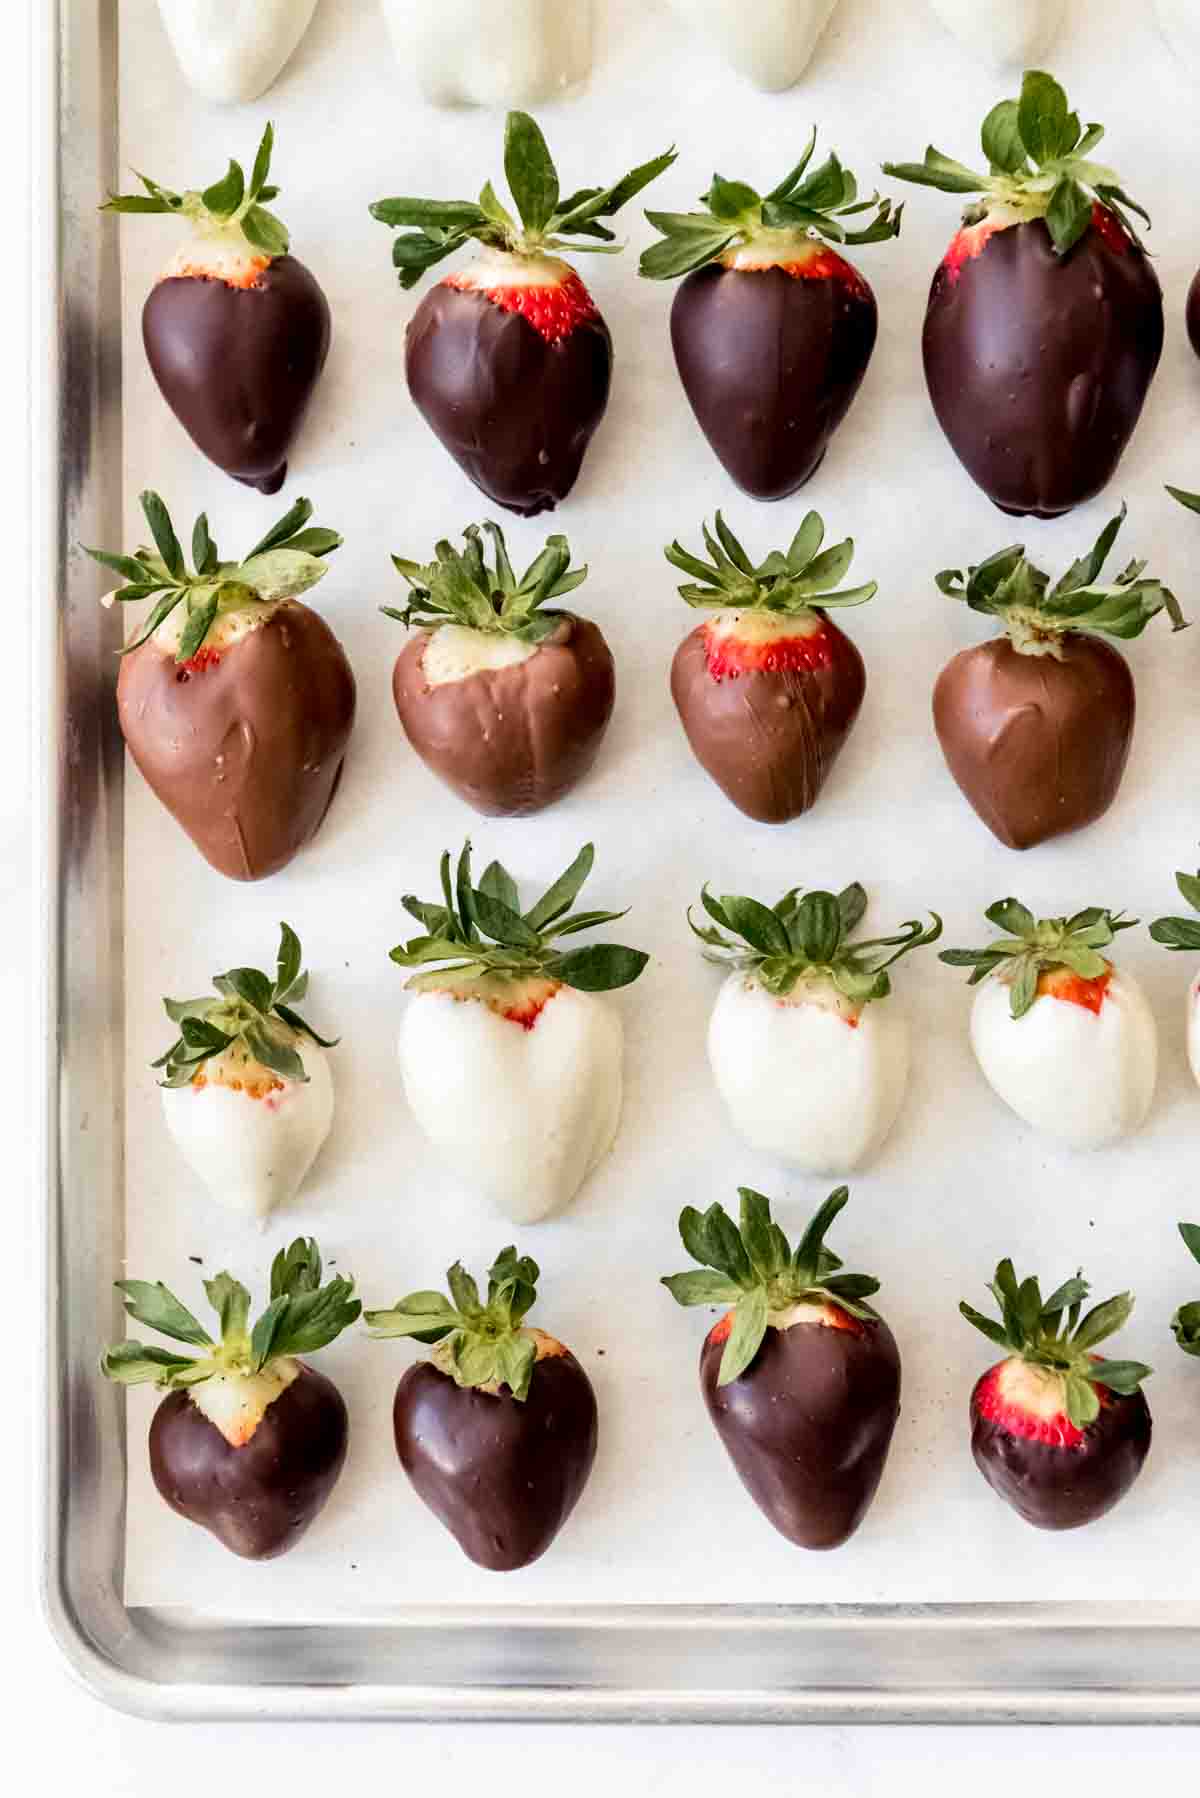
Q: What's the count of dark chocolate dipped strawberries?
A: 8